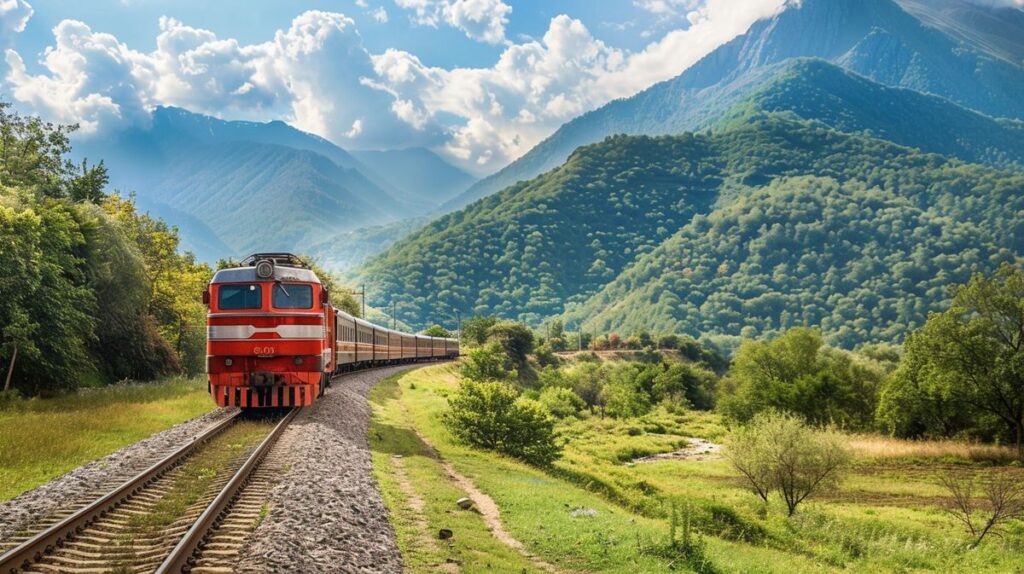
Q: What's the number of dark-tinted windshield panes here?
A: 2